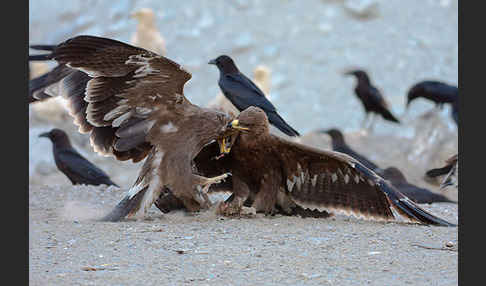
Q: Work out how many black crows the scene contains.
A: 6